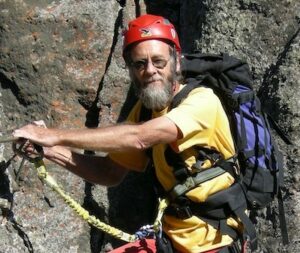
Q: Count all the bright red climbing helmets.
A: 1